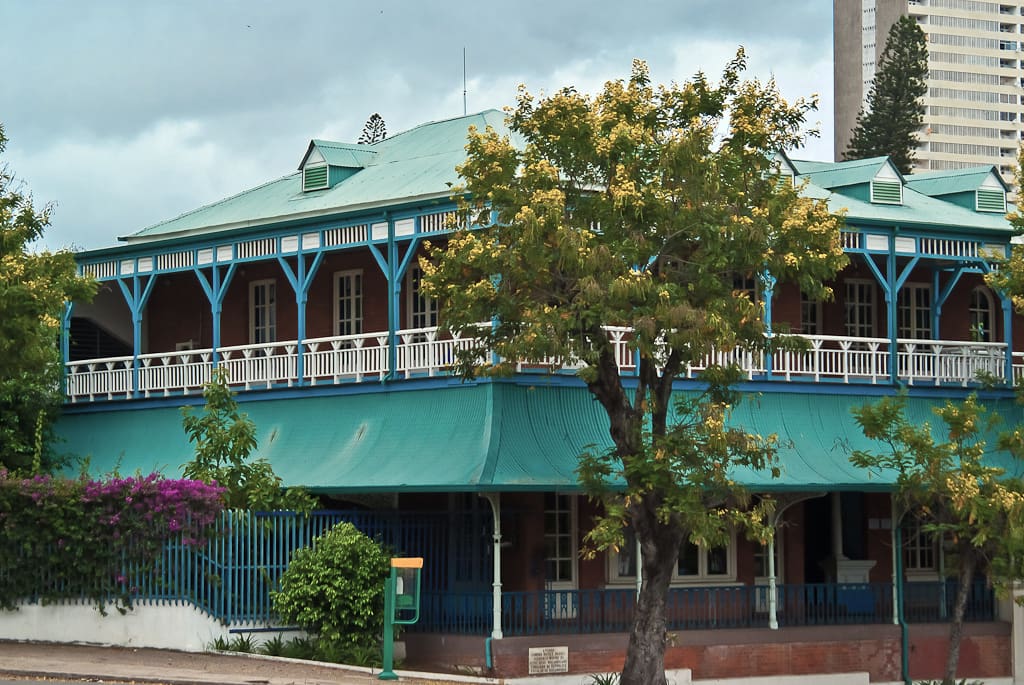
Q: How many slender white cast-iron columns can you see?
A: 4